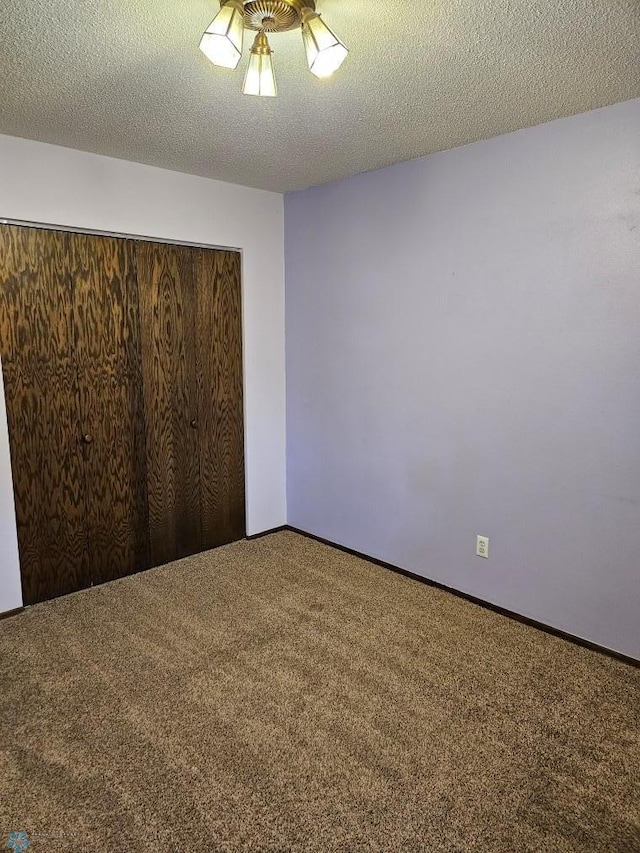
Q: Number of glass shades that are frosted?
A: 3